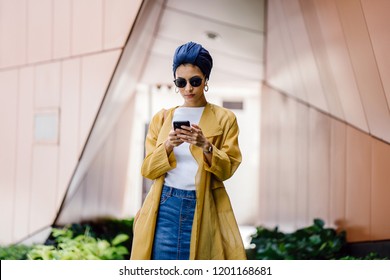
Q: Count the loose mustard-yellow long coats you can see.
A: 1